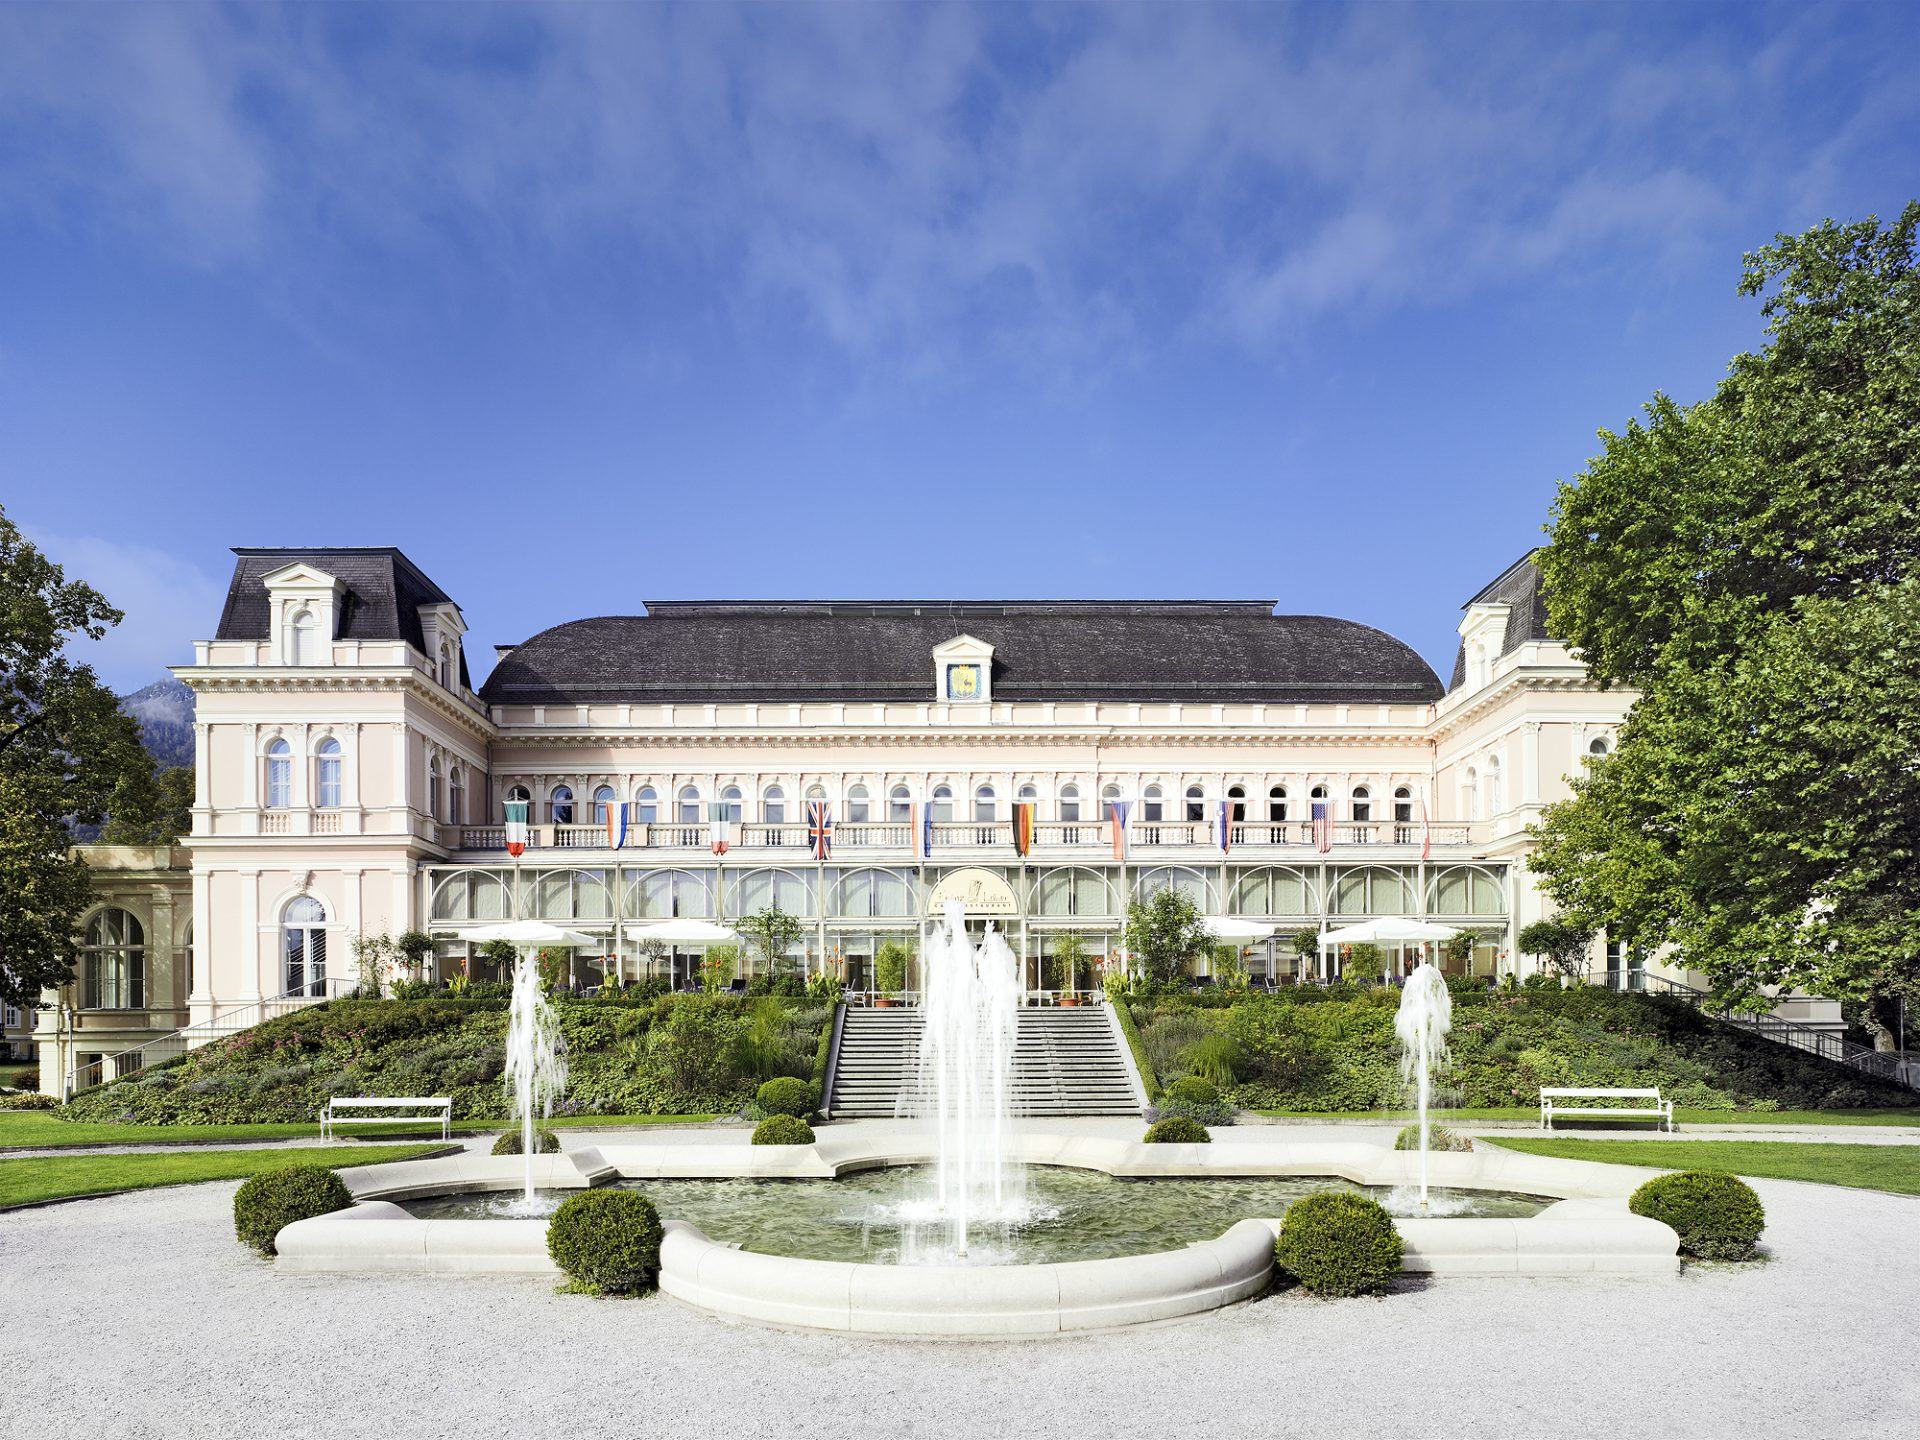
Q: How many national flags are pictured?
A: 10